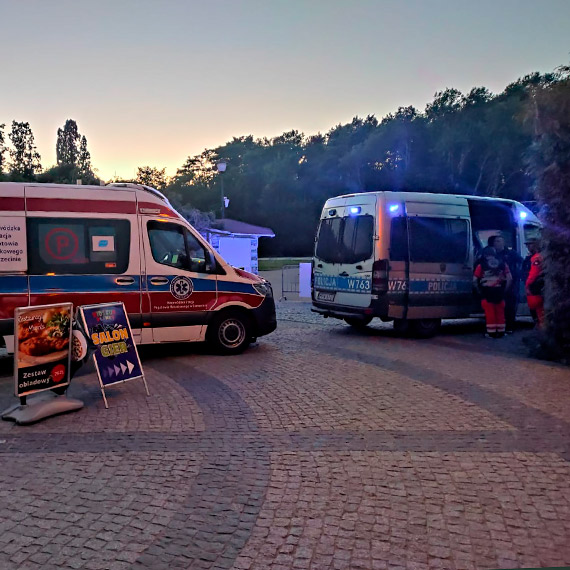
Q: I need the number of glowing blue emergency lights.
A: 3